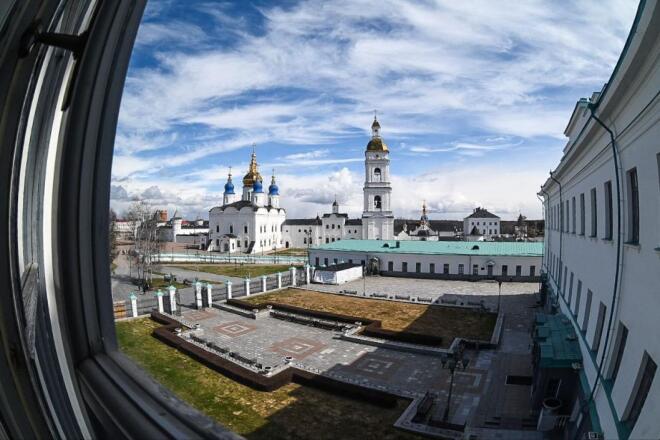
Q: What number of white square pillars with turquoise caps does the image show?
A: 12